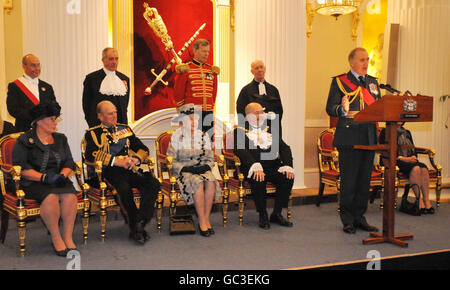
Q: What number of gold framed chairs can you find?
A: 6